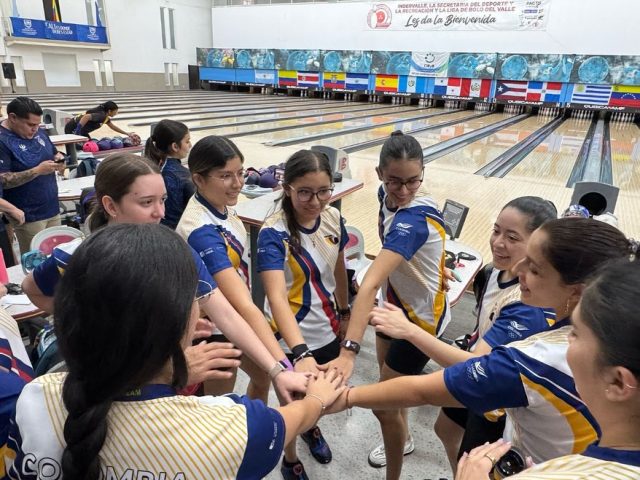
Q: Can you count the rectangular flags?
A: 13